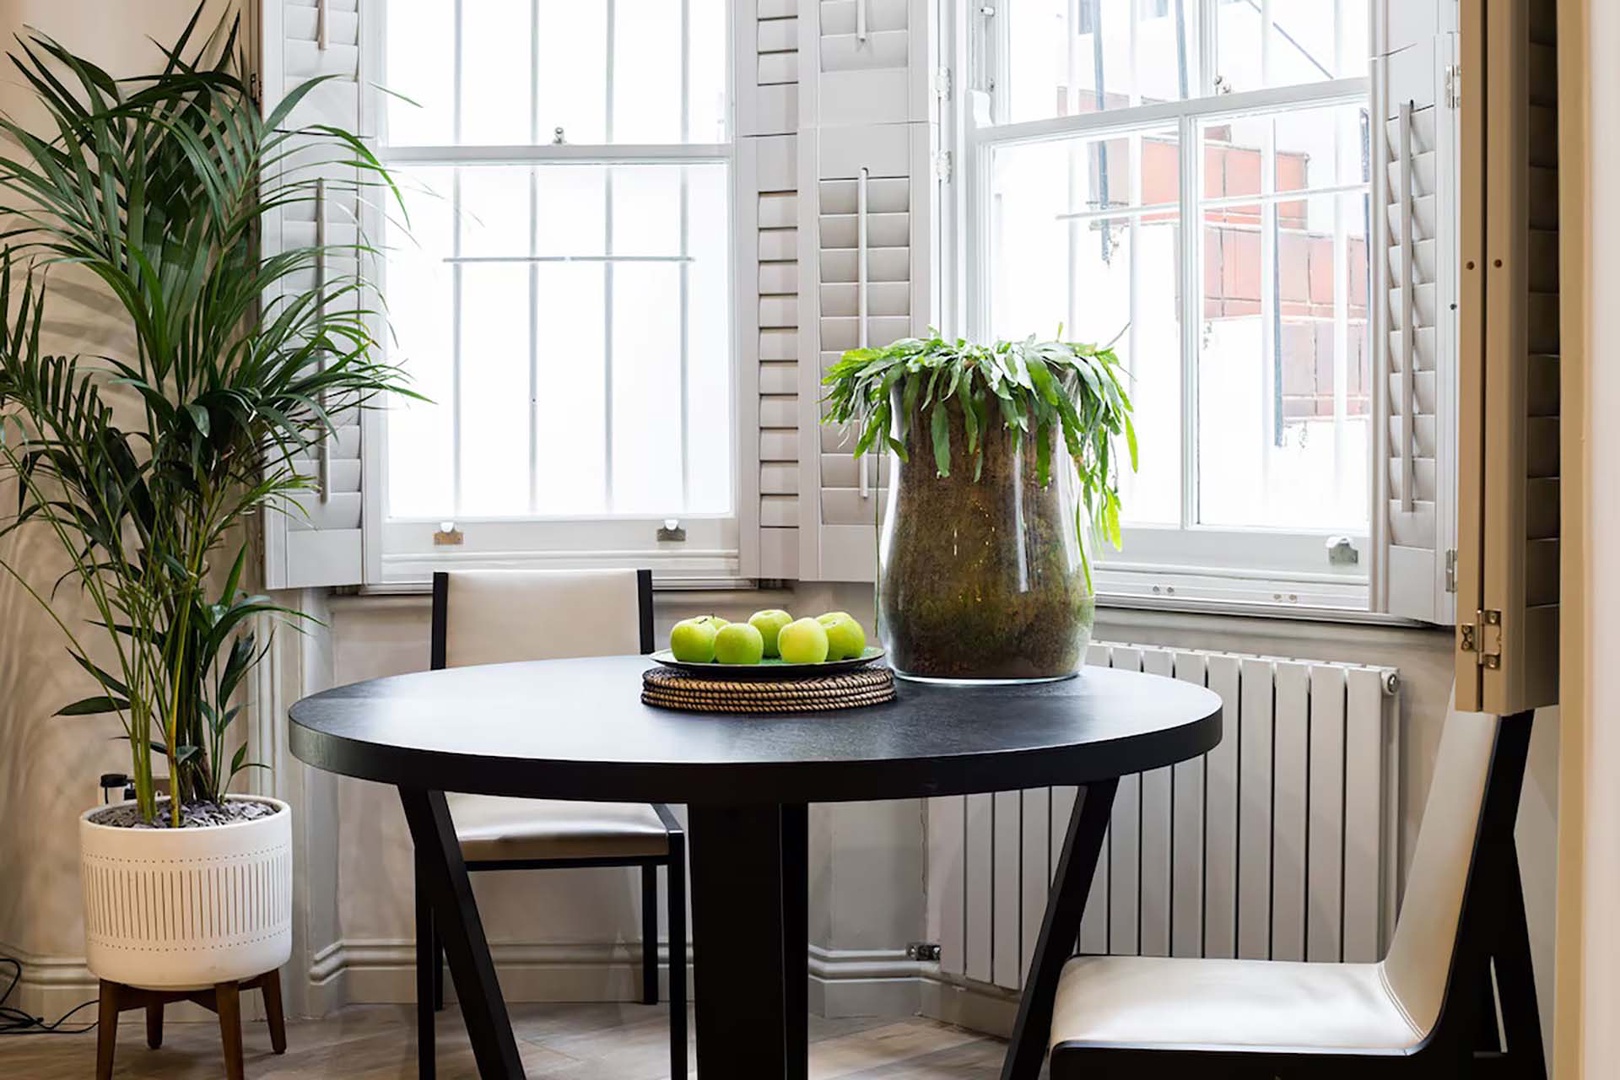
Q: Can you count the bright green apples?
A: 6